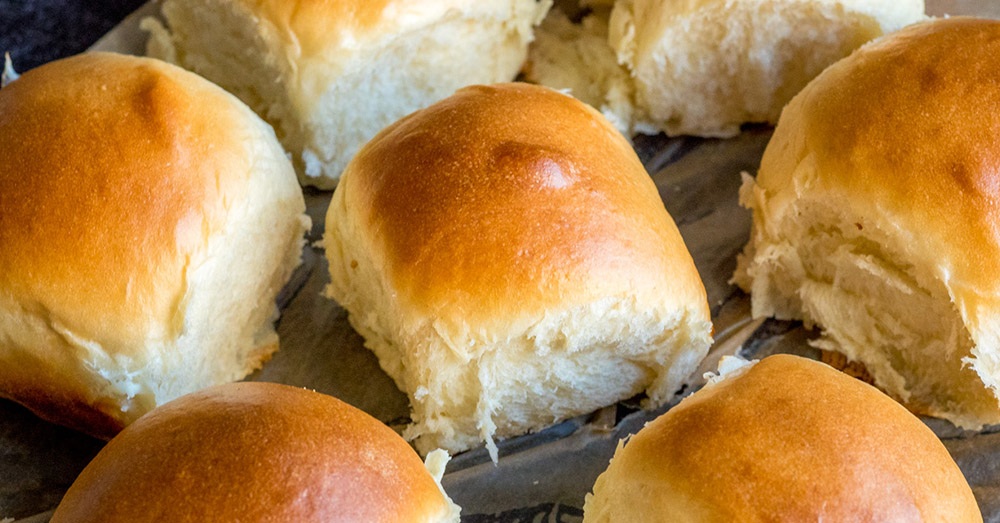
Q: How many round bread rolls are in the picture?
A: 7